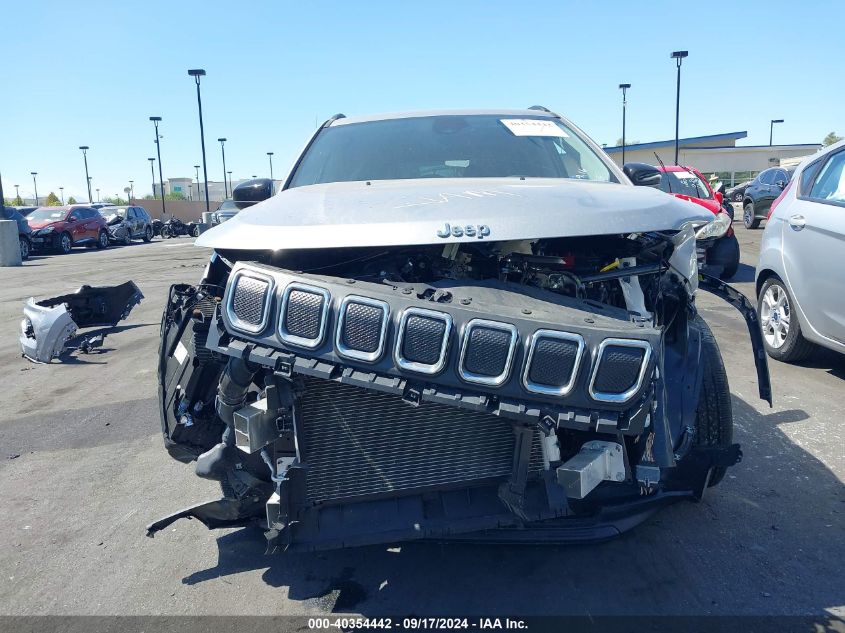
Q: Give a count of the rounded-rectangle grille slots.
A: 7